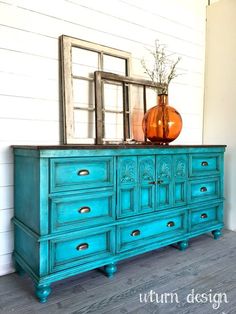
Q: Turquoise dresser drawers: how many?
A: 7